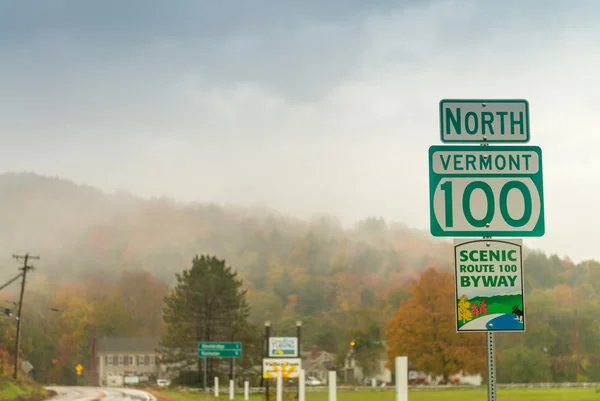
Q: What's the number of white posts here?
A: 7